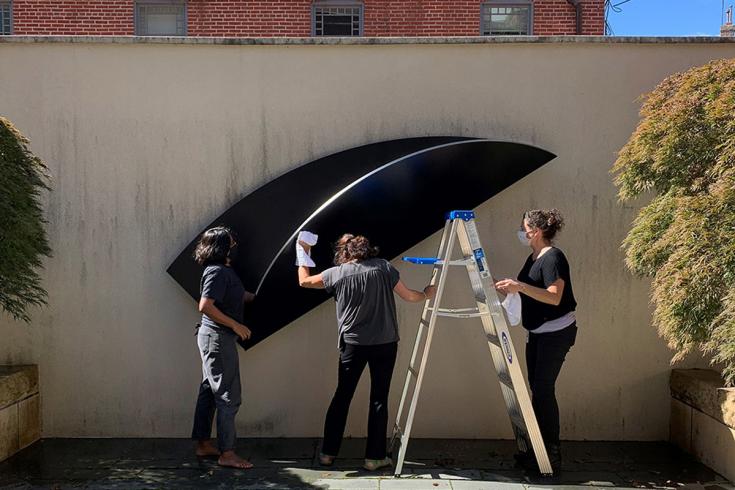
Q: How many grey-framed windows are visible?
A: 4